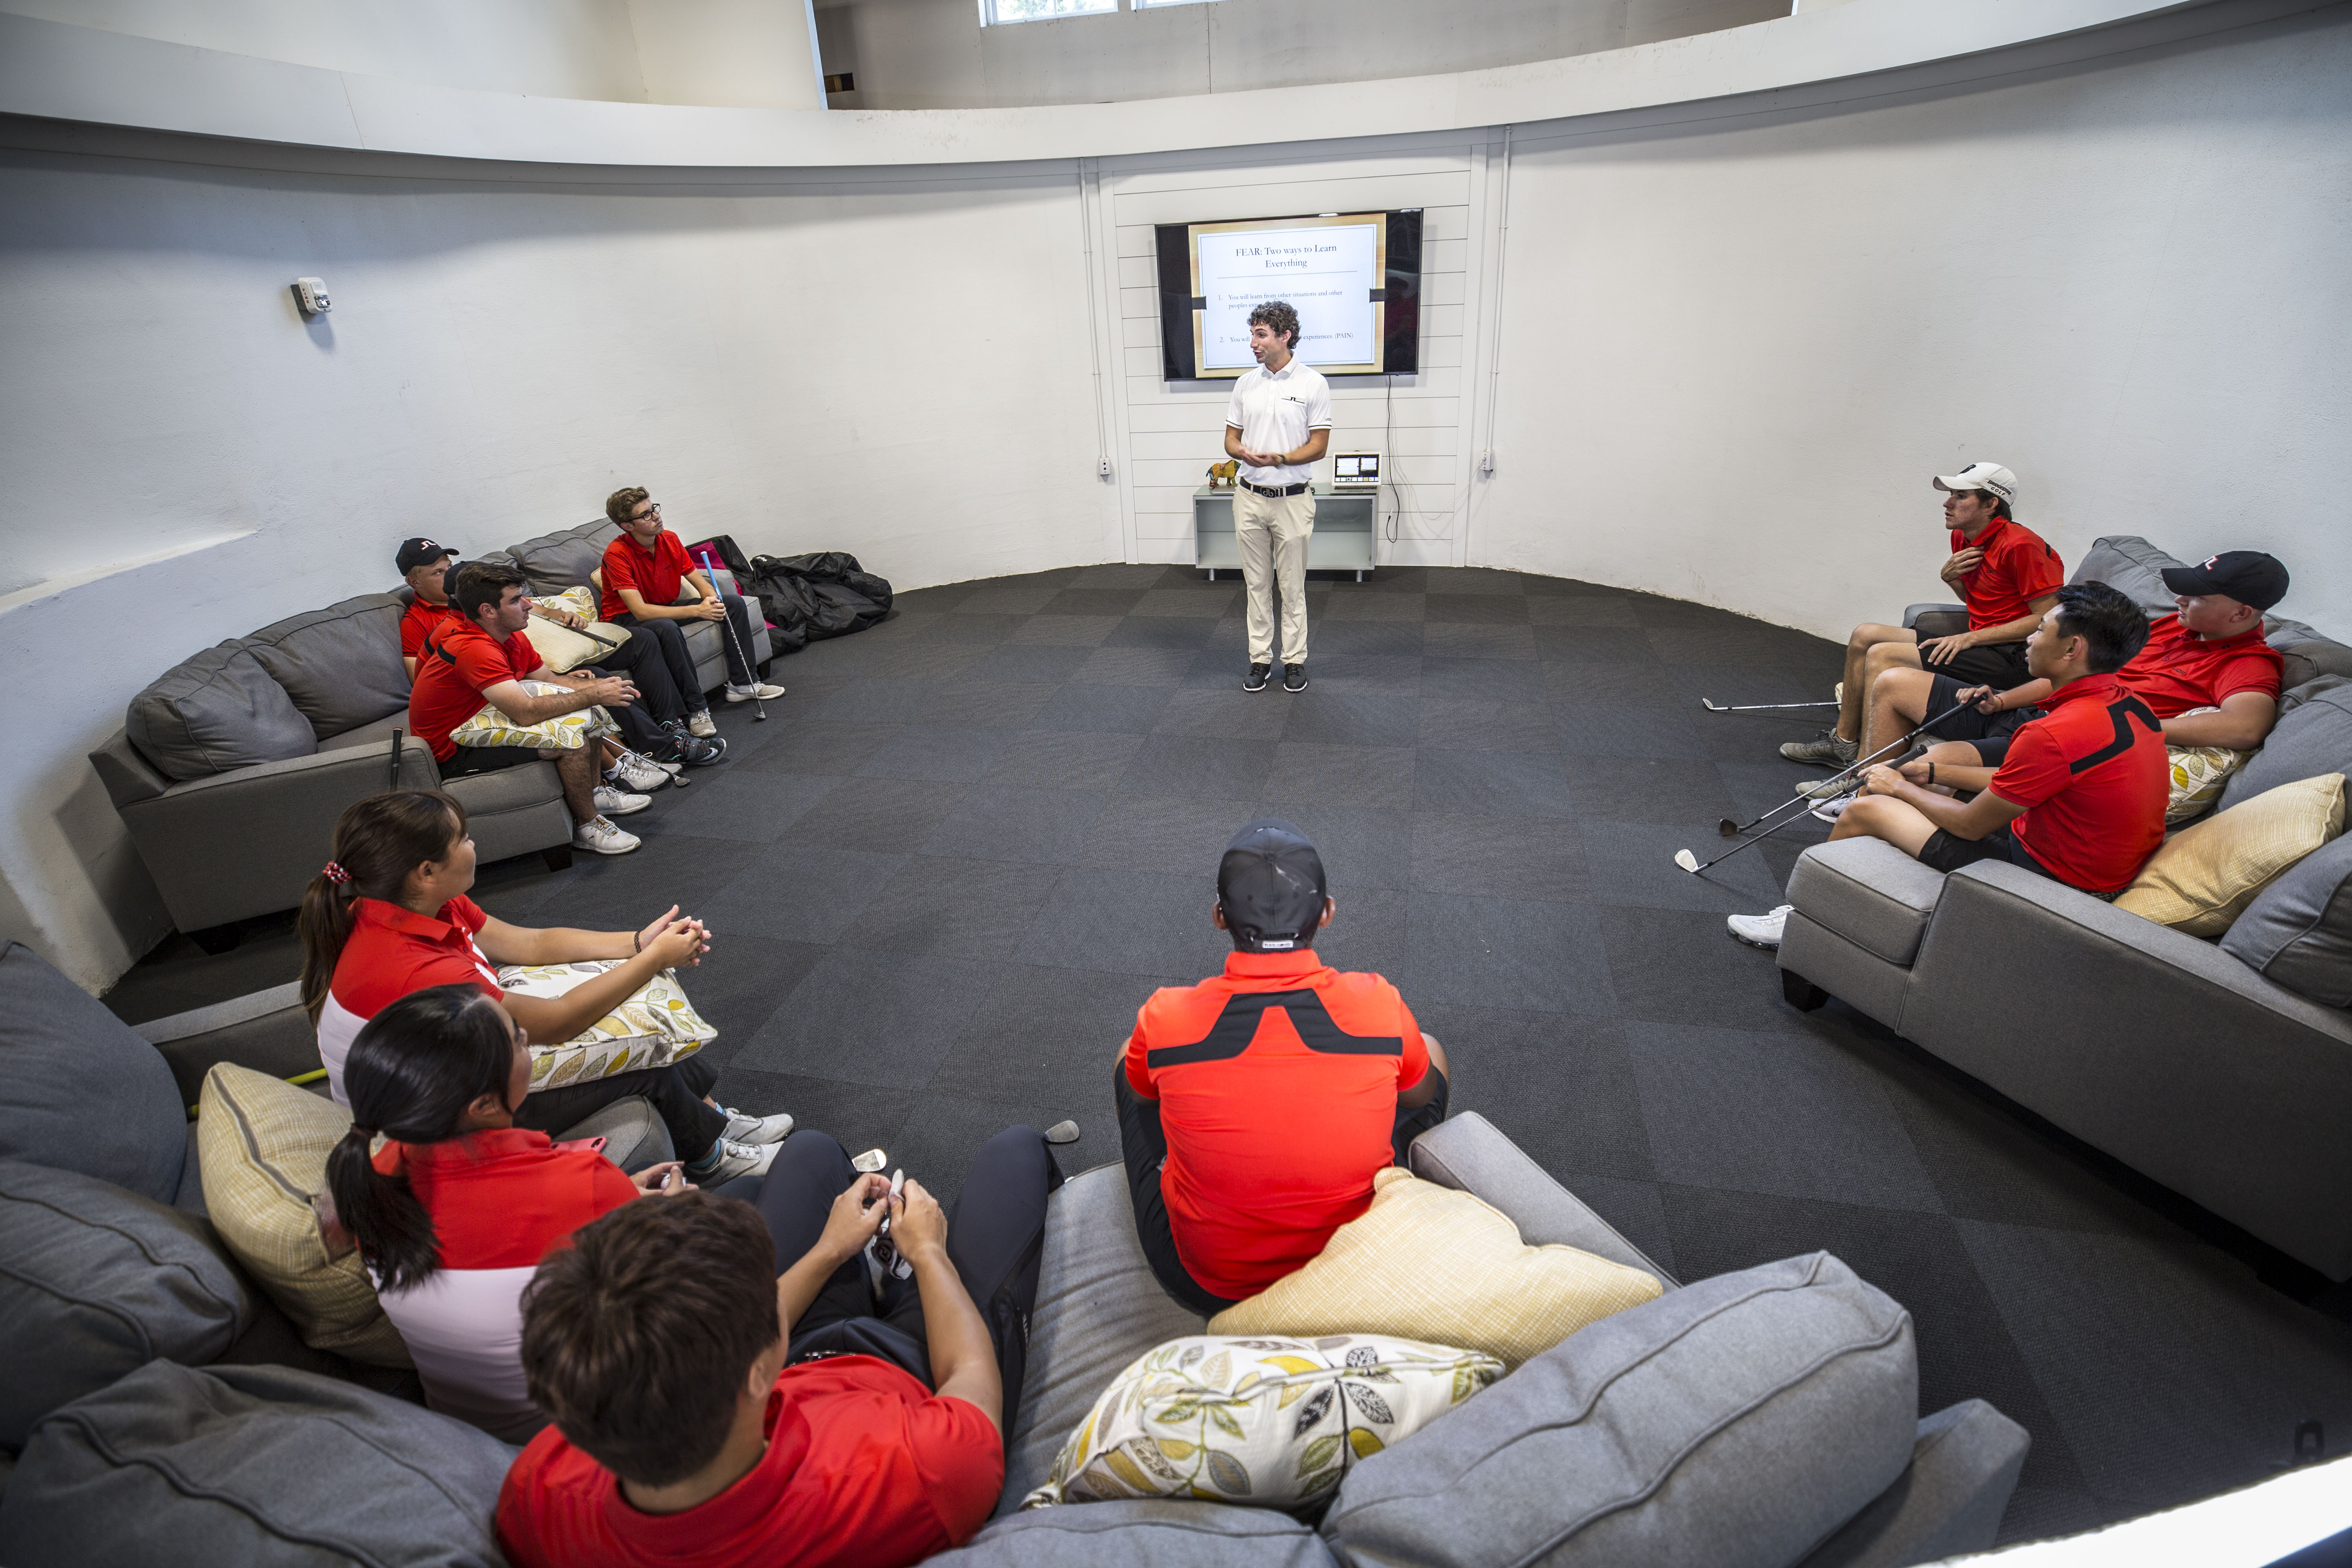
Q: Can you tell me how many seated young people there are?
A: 11